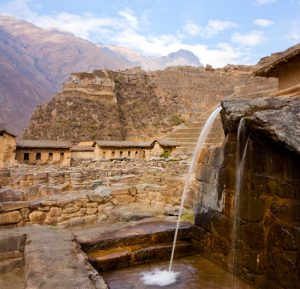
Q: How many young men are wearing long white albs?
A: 0